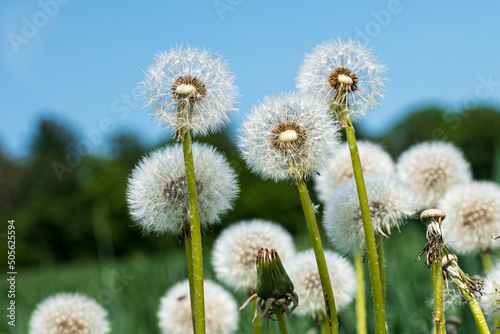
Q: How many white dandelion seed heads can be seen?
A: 13